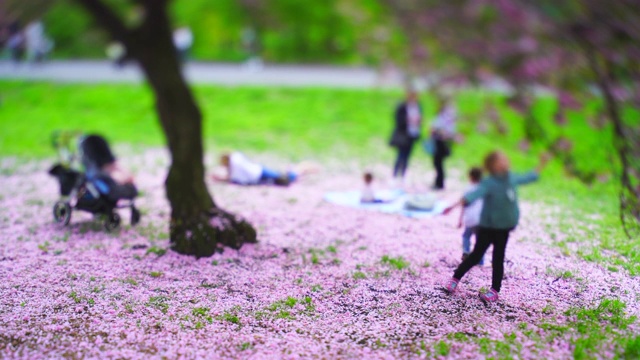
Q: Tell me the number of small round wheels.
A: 3